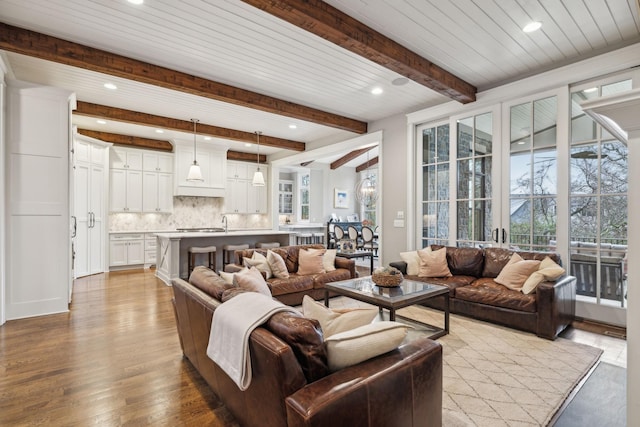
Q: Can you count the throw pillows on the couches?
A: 12